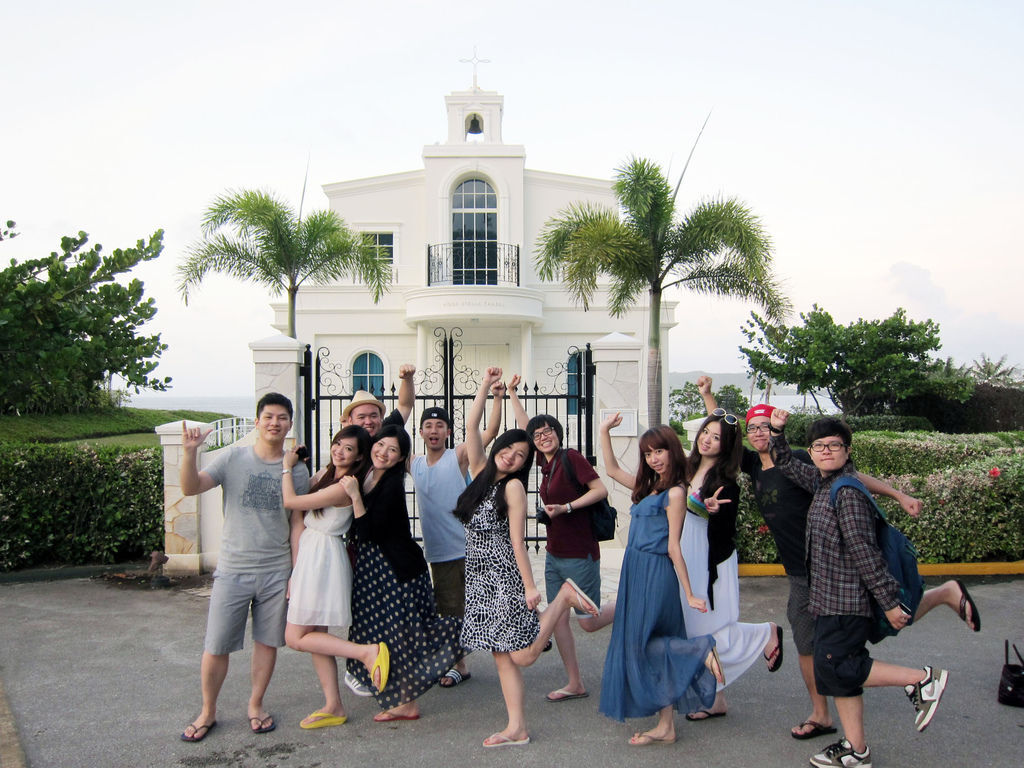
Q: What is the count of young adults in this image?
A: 11